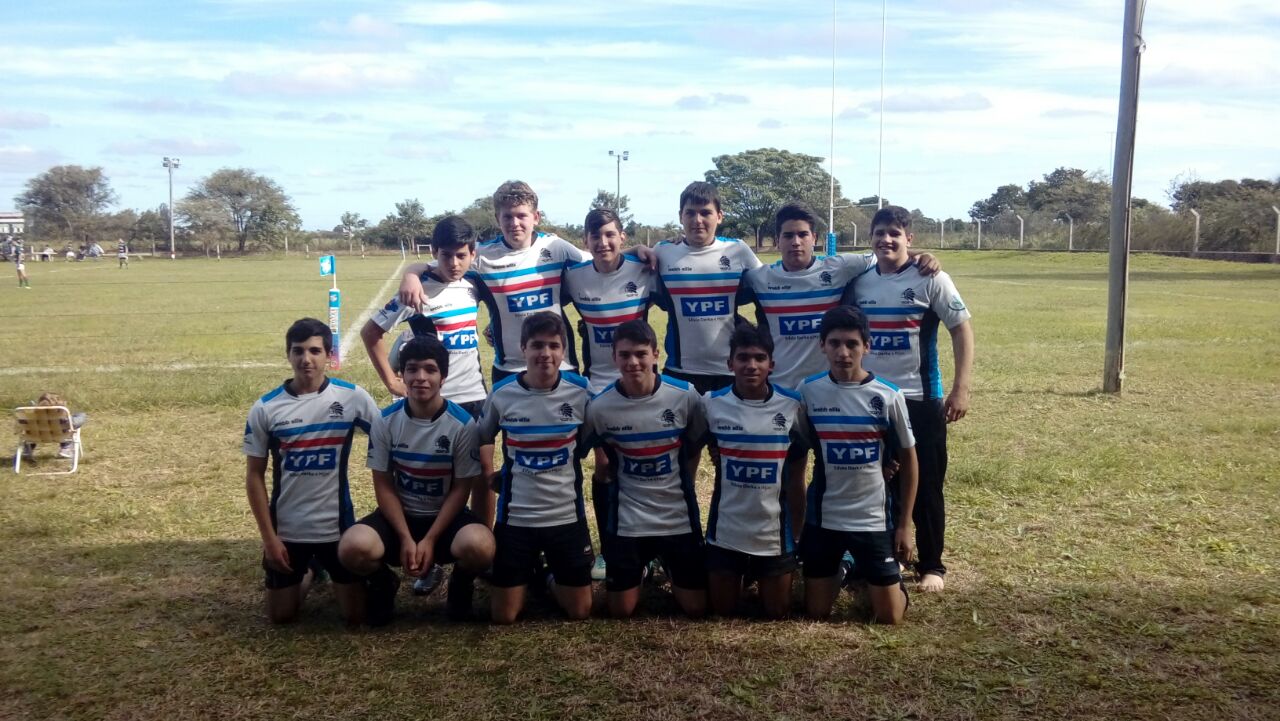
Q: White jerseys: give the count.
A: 12